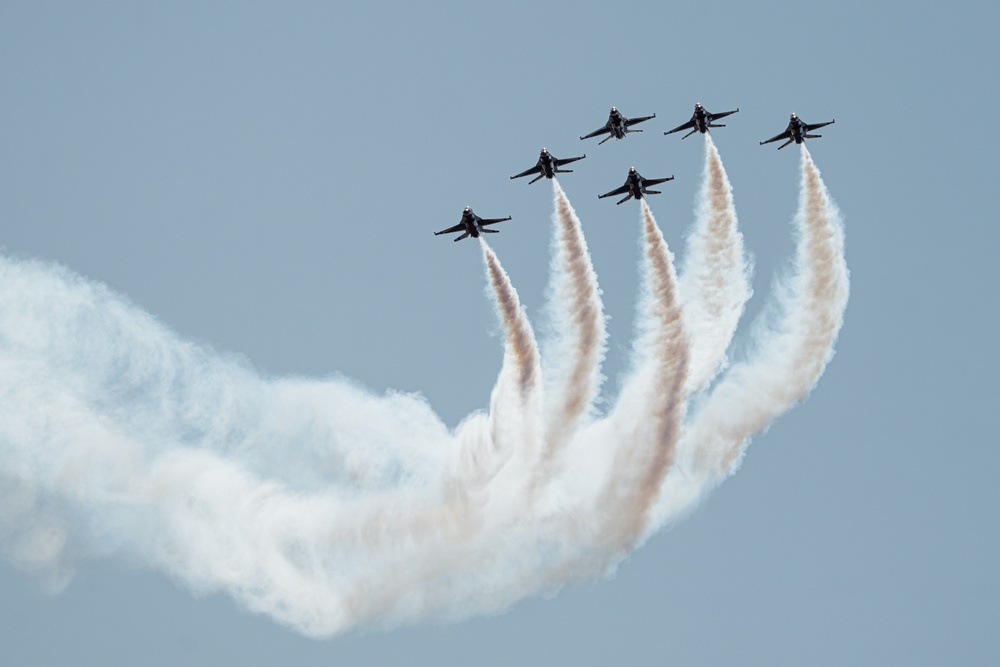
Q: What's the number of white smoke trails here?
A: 5